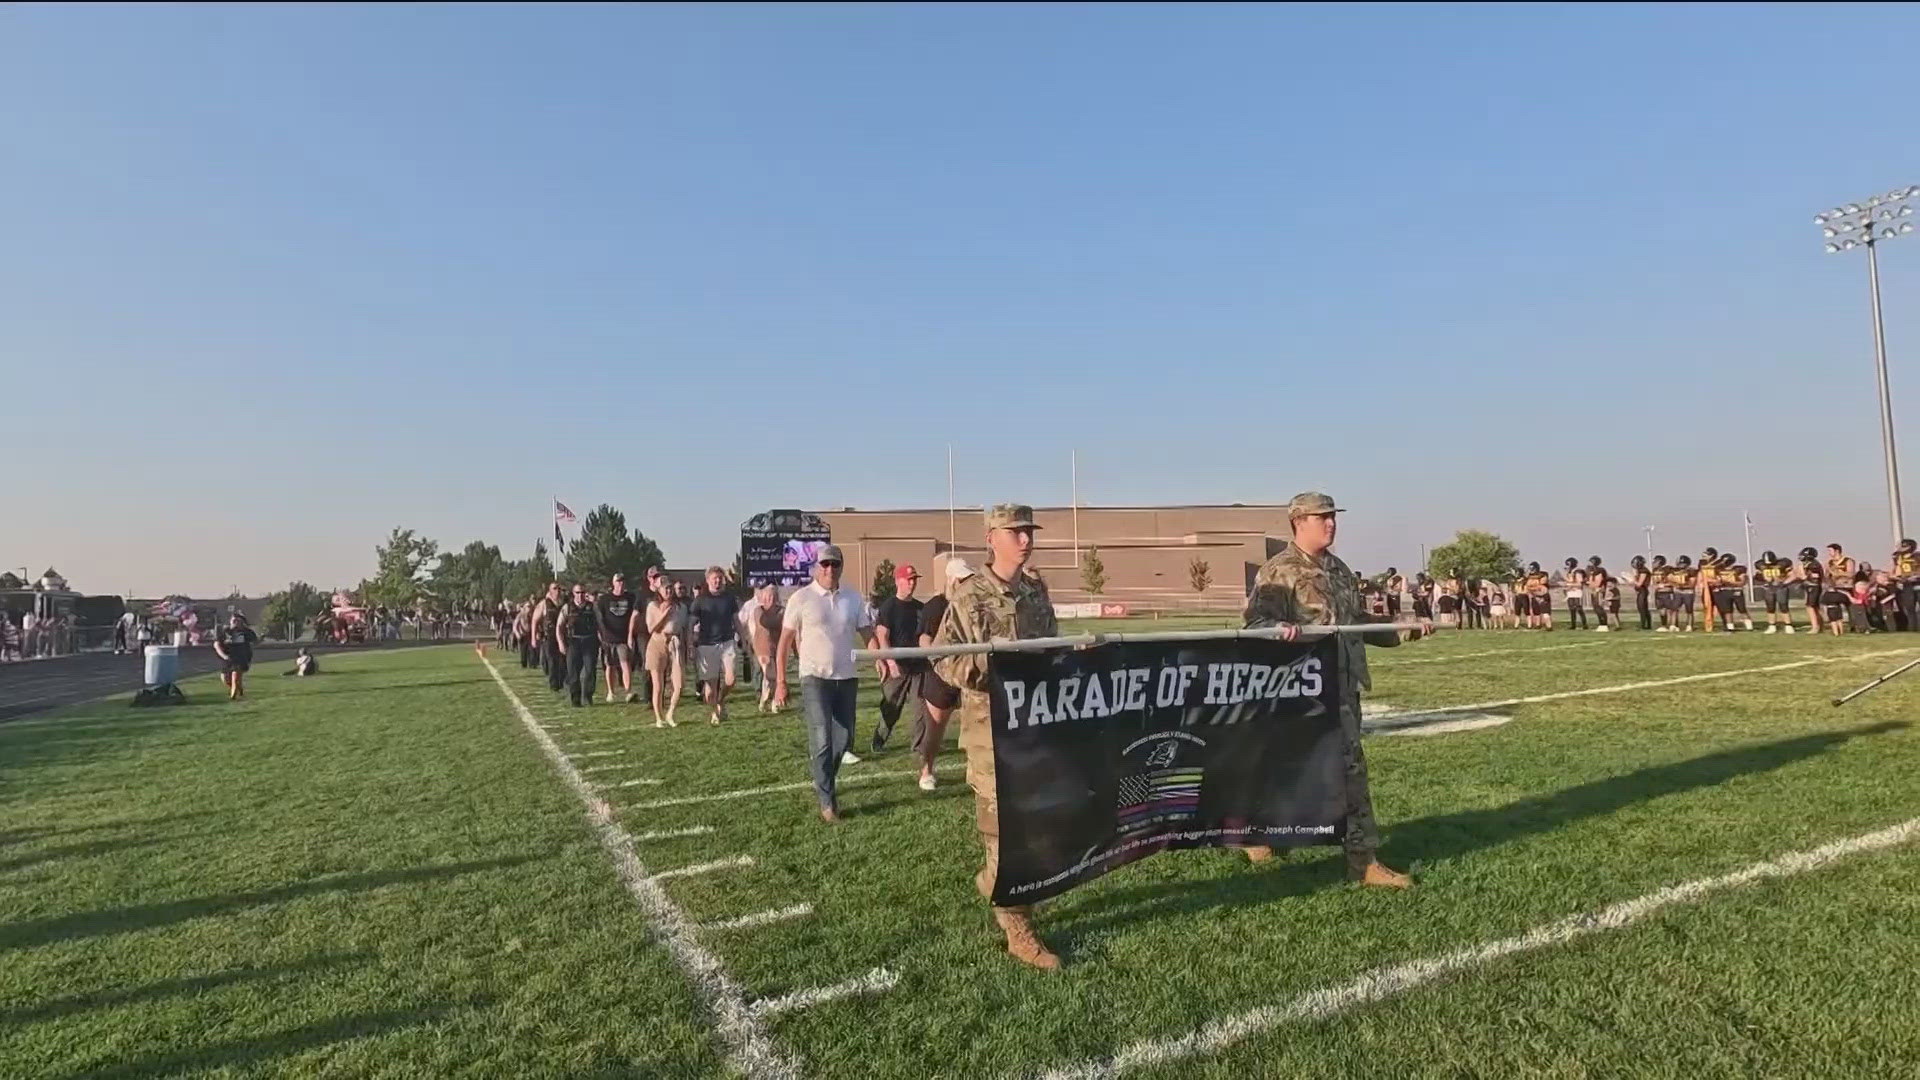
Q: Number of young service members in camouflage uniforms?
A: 2